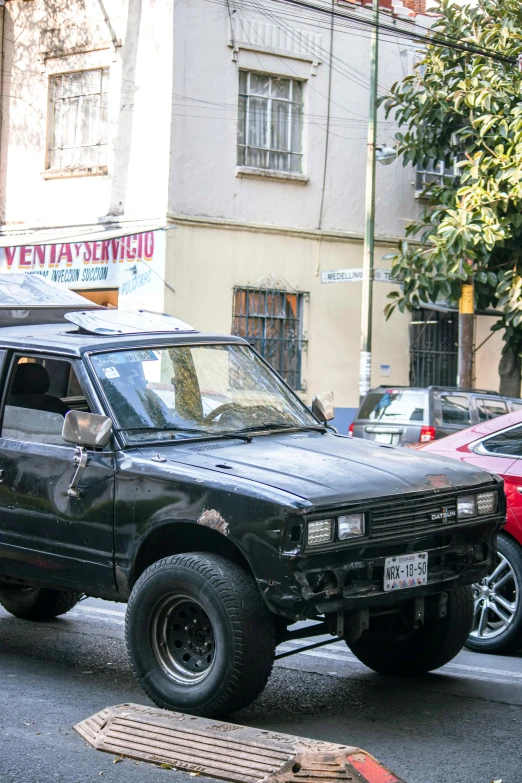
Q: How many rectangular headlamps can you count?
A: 4